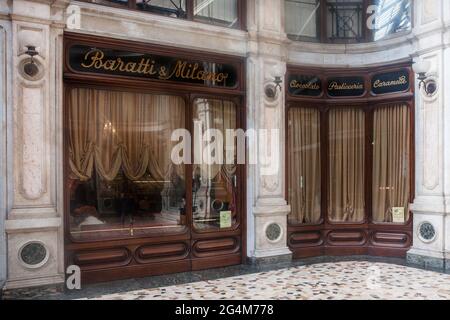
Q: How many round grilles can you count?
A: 3